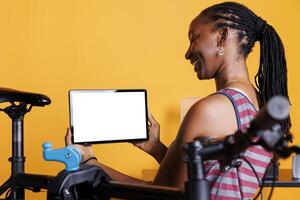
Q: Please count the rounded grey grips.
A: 1